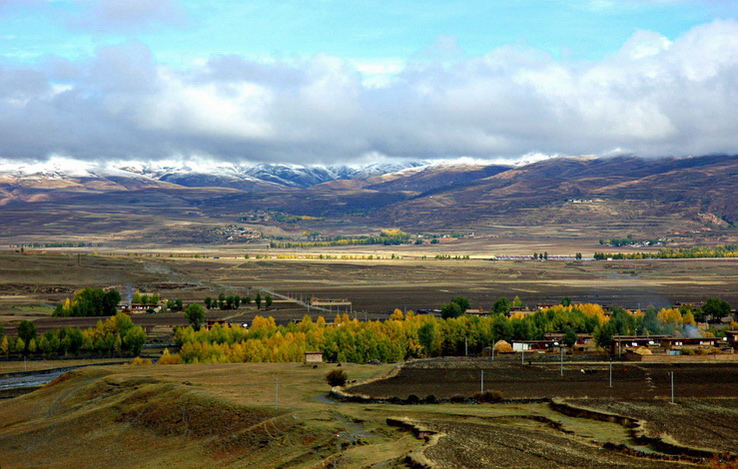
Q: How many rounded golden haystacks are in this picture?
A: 2